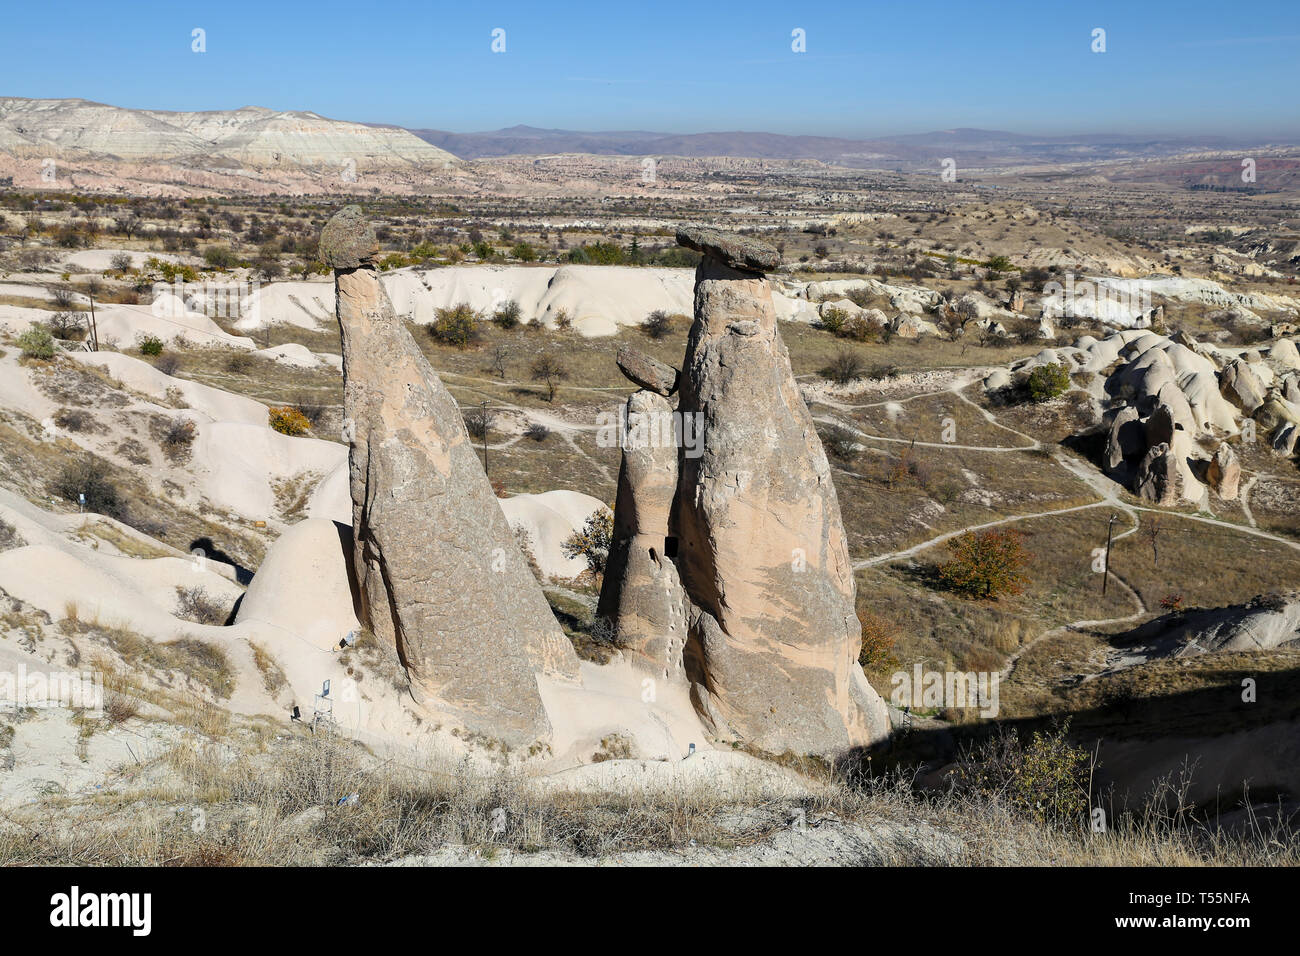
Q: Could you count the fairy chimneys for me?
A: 3